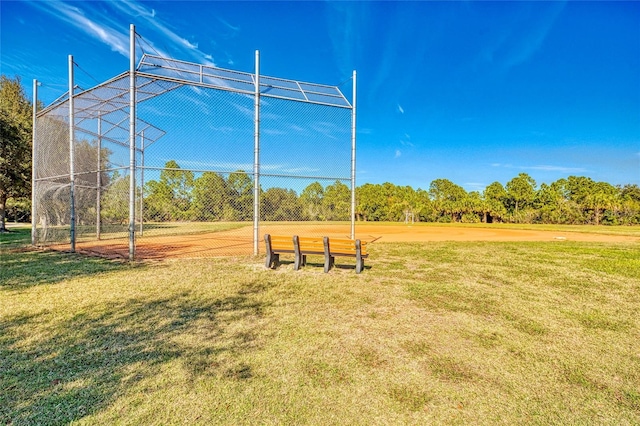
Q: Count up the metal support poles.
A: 7